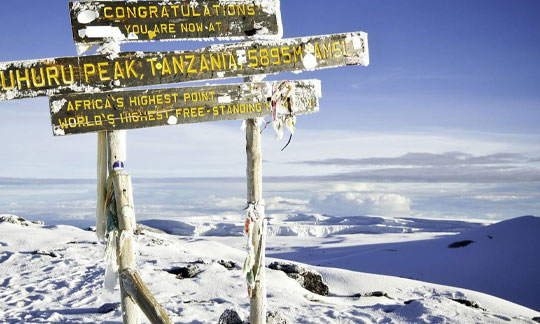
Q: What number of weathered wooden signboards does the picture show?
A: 3